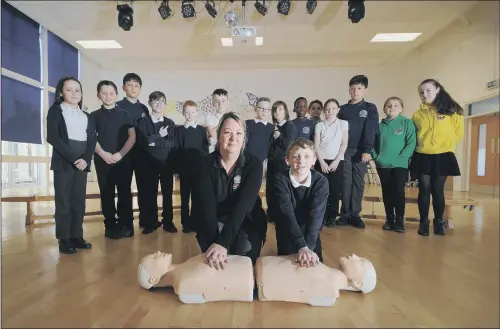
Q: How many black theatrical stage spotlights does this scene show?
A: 8